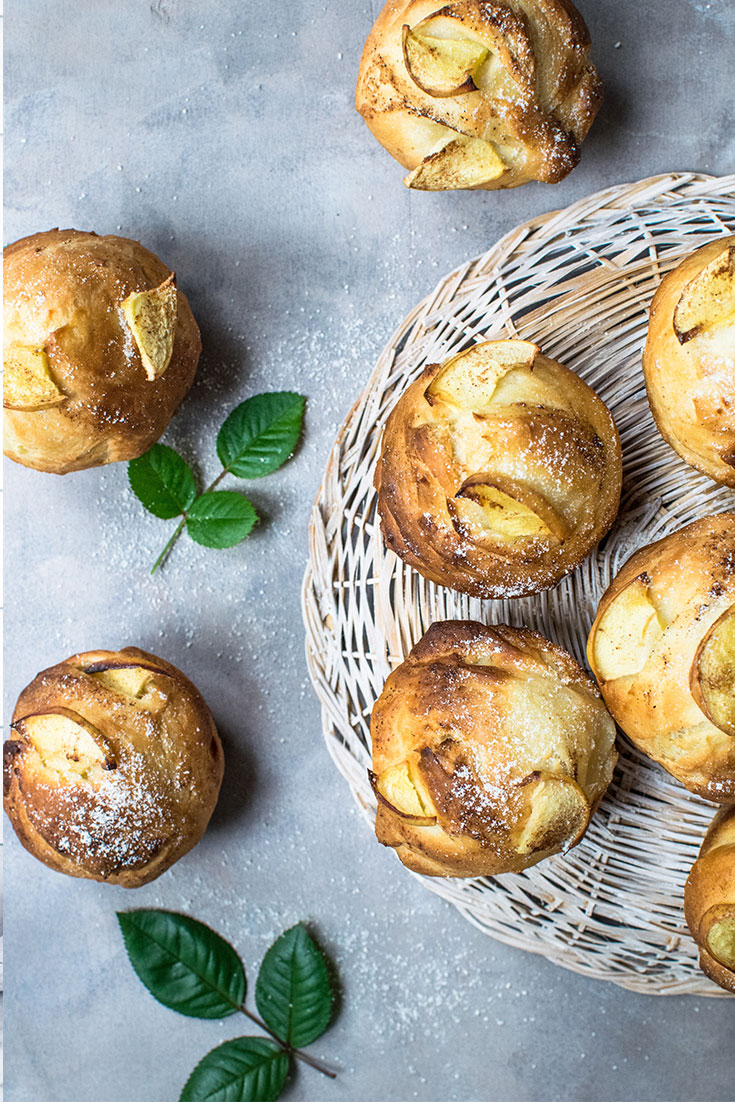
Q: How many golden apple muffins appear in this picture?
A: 8